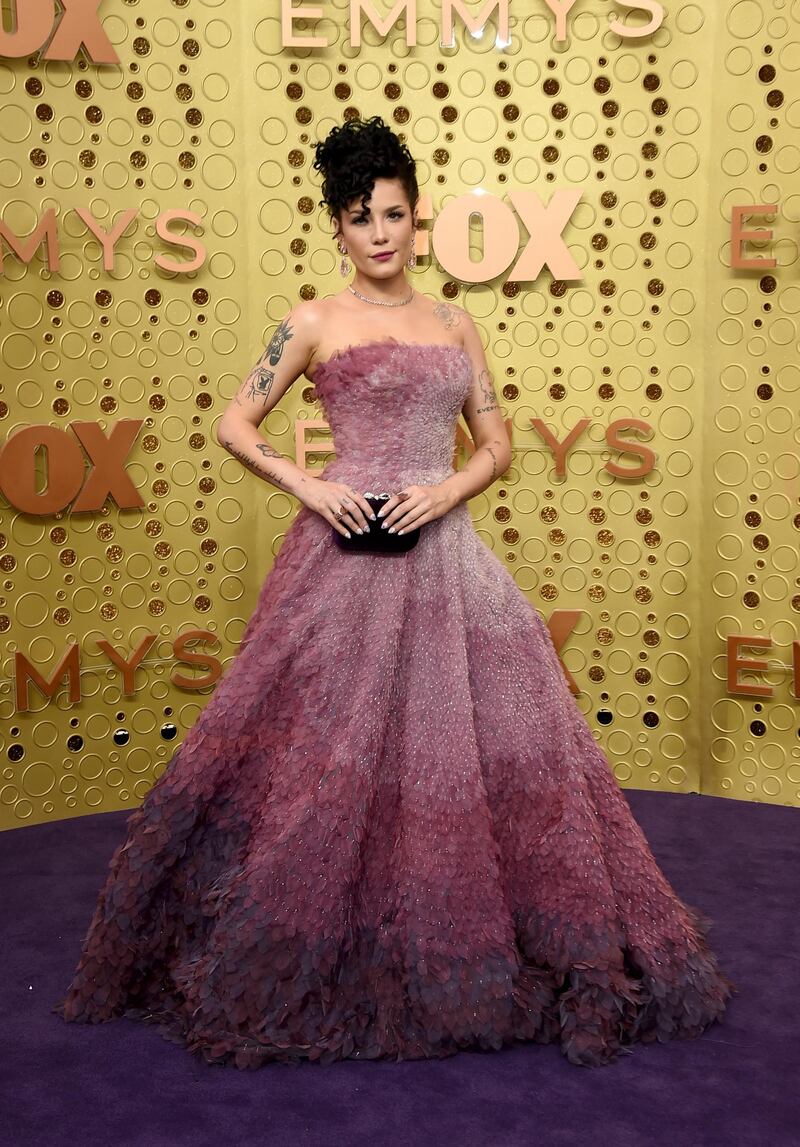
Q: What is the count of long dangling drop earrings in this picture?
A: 2